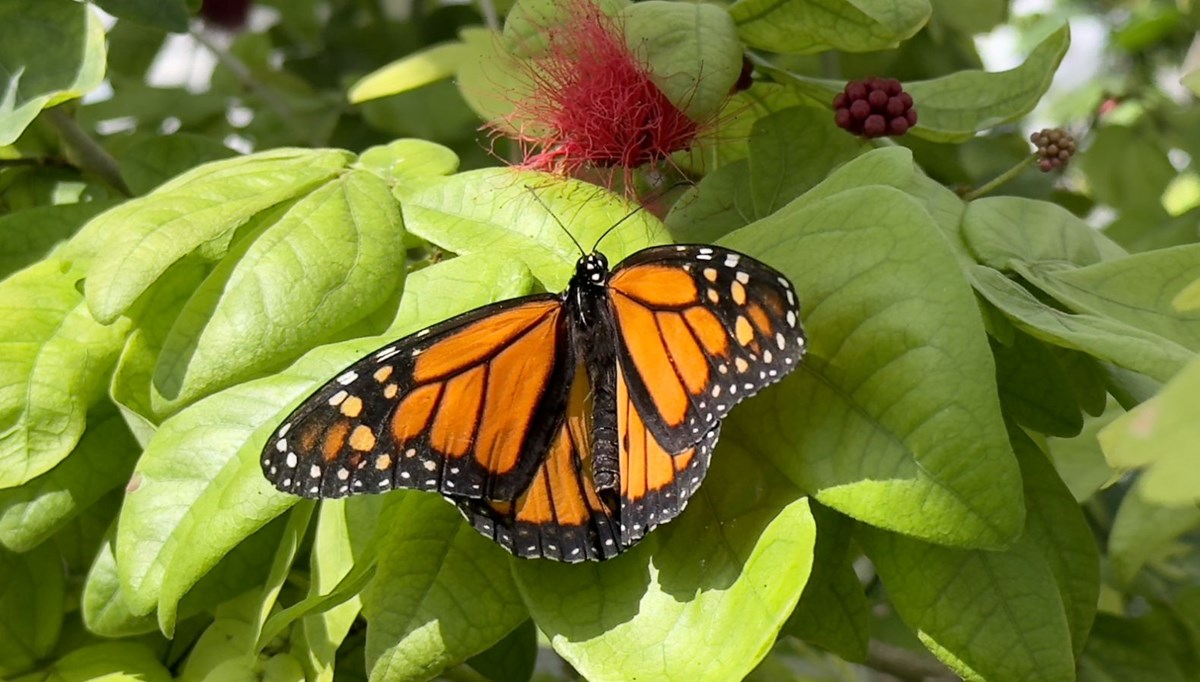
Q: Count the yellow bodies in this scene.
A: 0